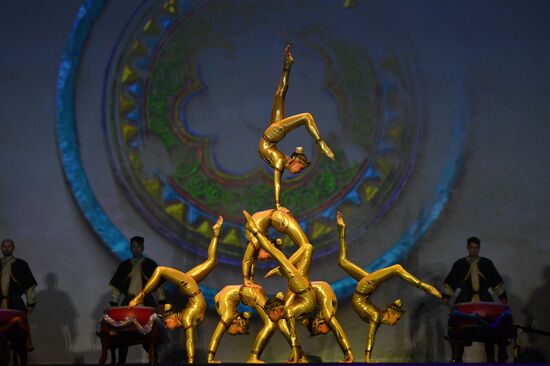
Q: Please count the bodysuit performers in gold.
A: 7